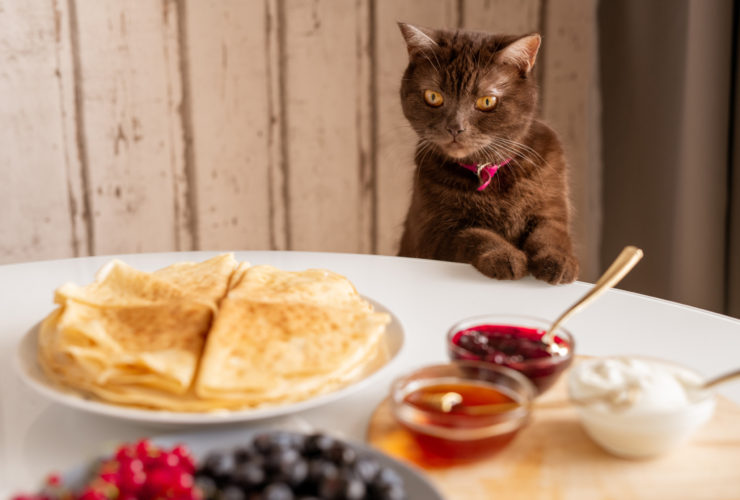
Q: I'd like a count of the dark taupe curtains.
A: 1